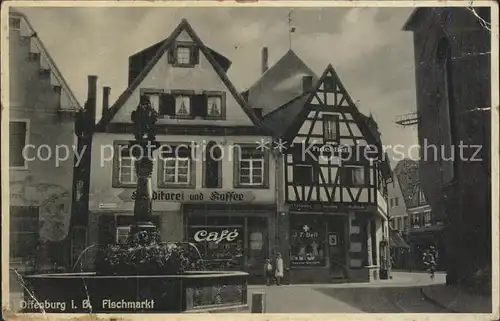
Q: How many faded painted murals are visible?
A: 1